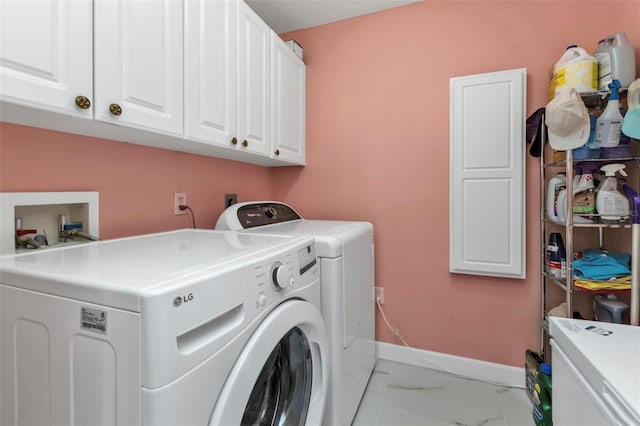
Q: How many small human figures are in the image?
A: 0